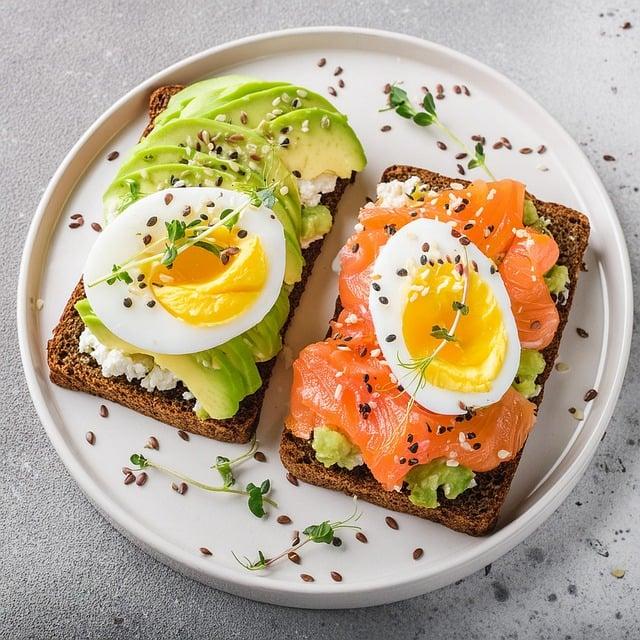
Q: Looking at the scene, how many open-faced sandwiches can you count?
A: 2